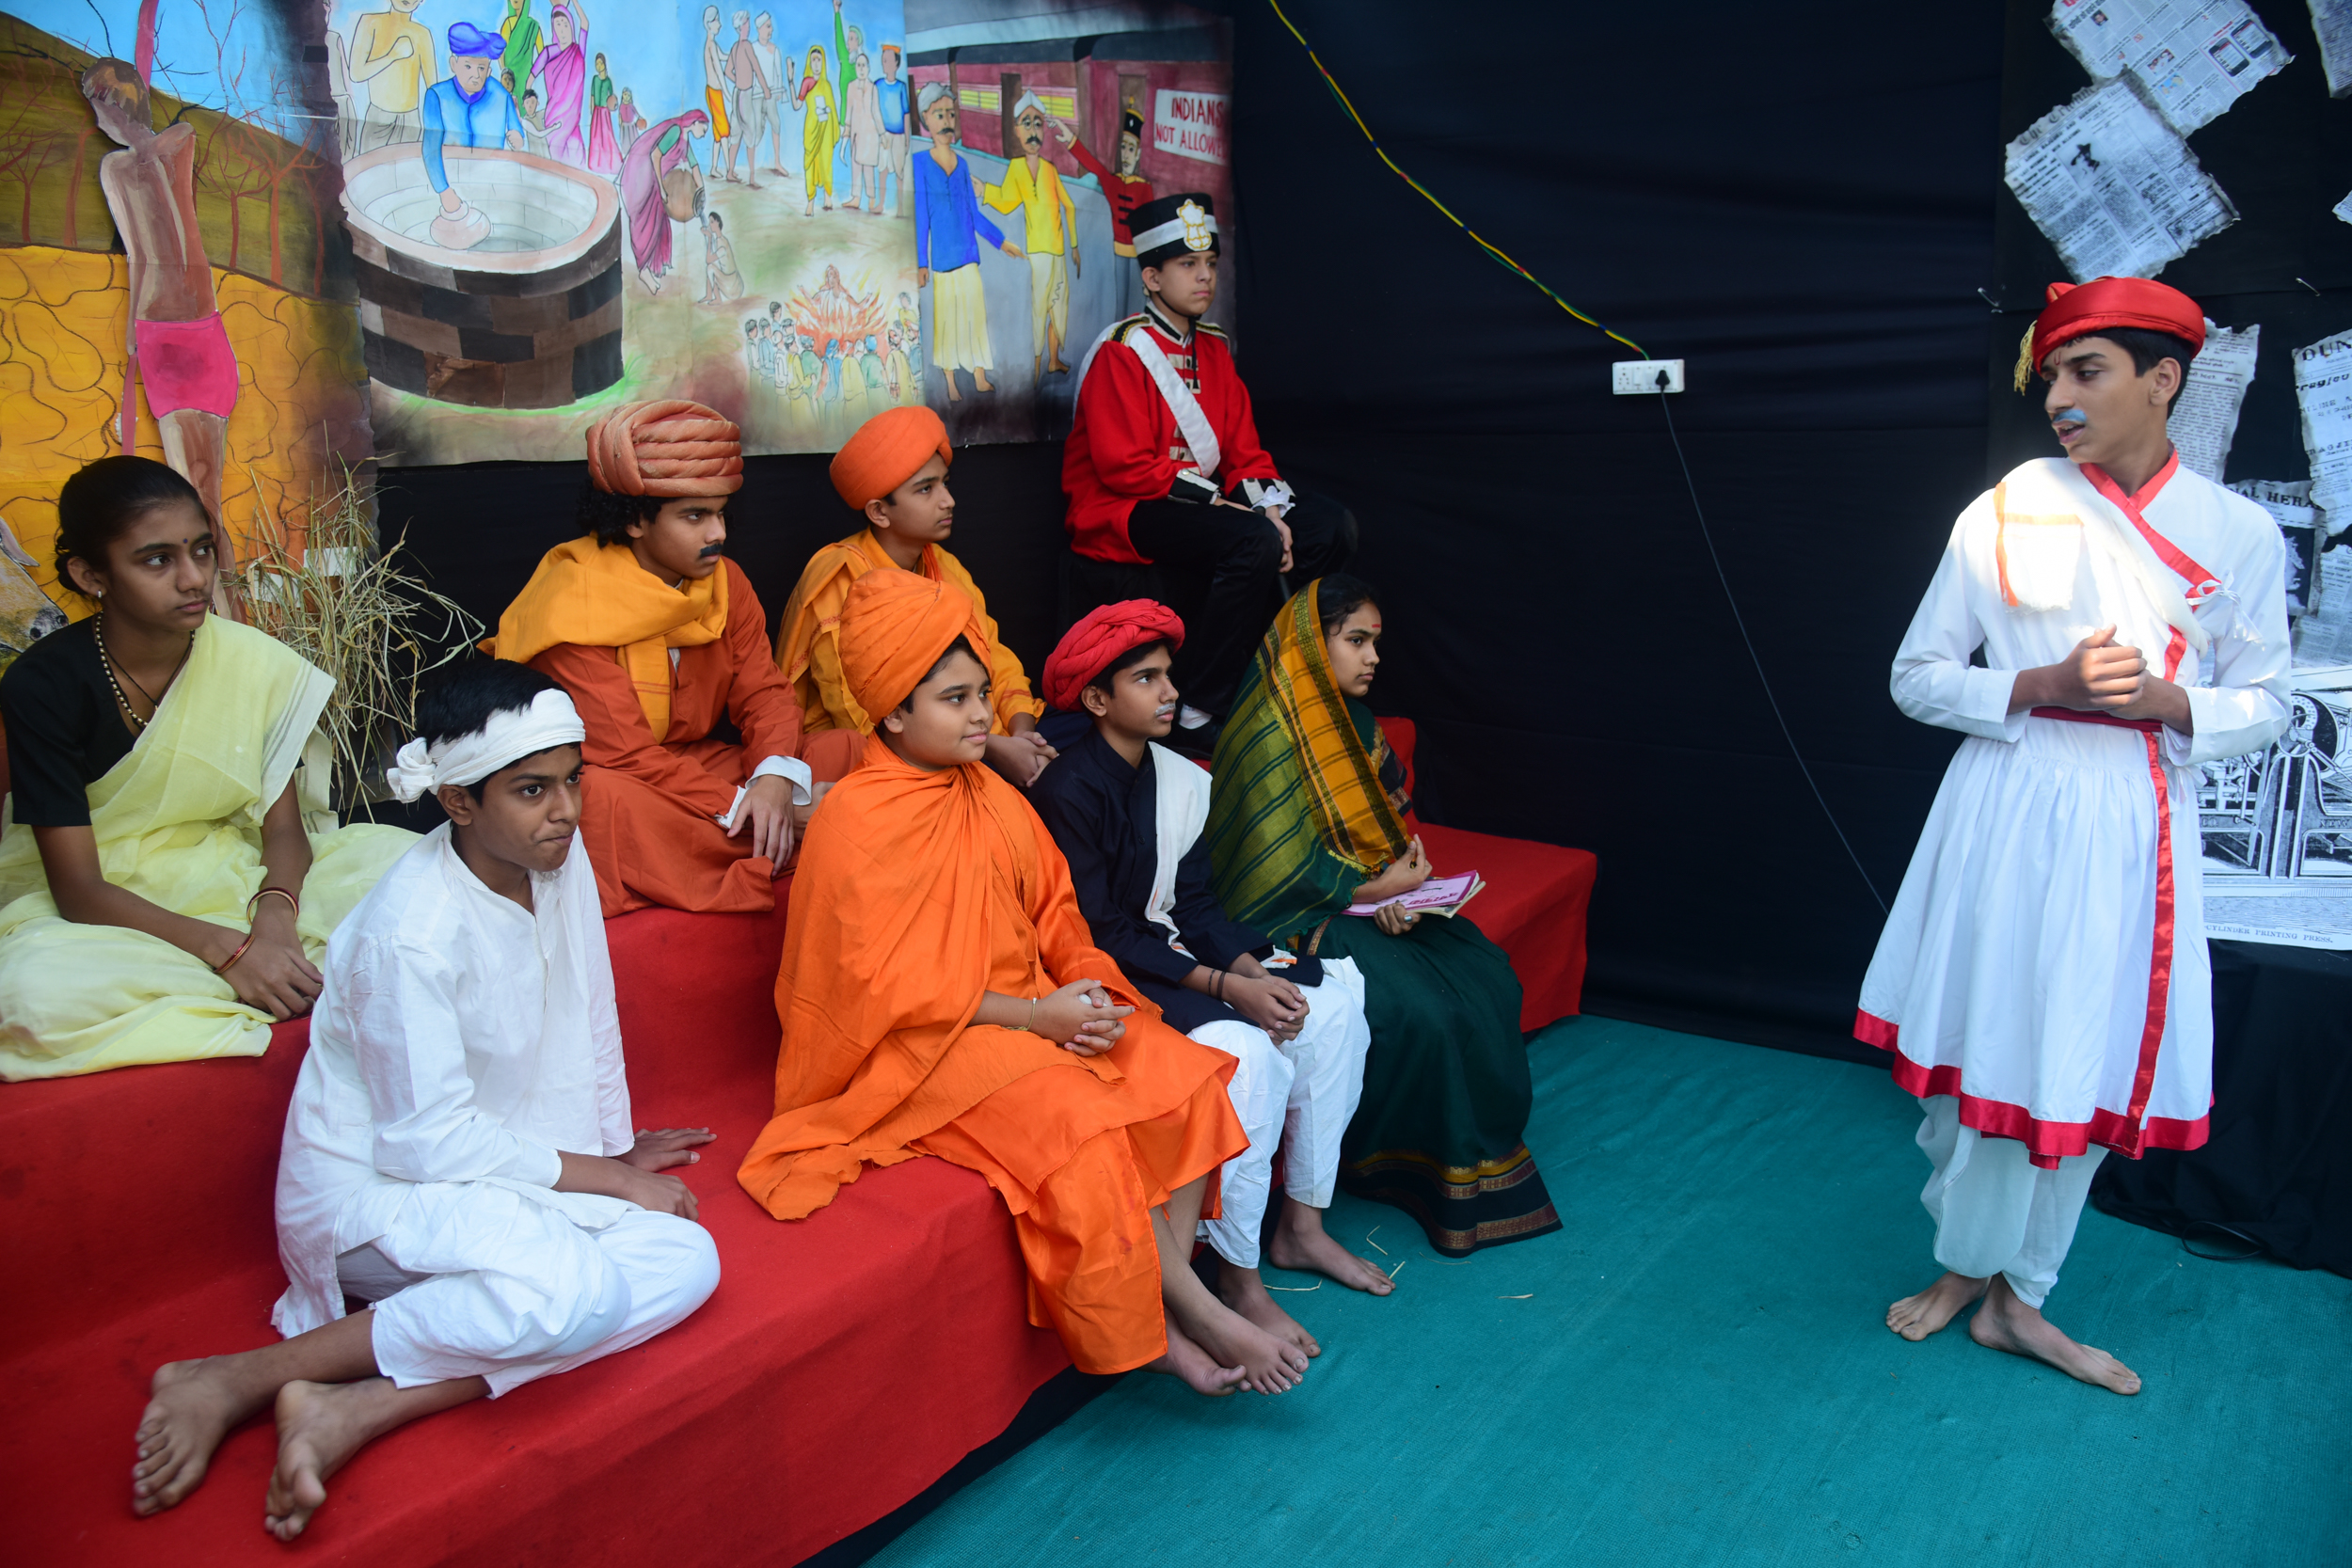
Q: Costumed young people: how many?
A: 9